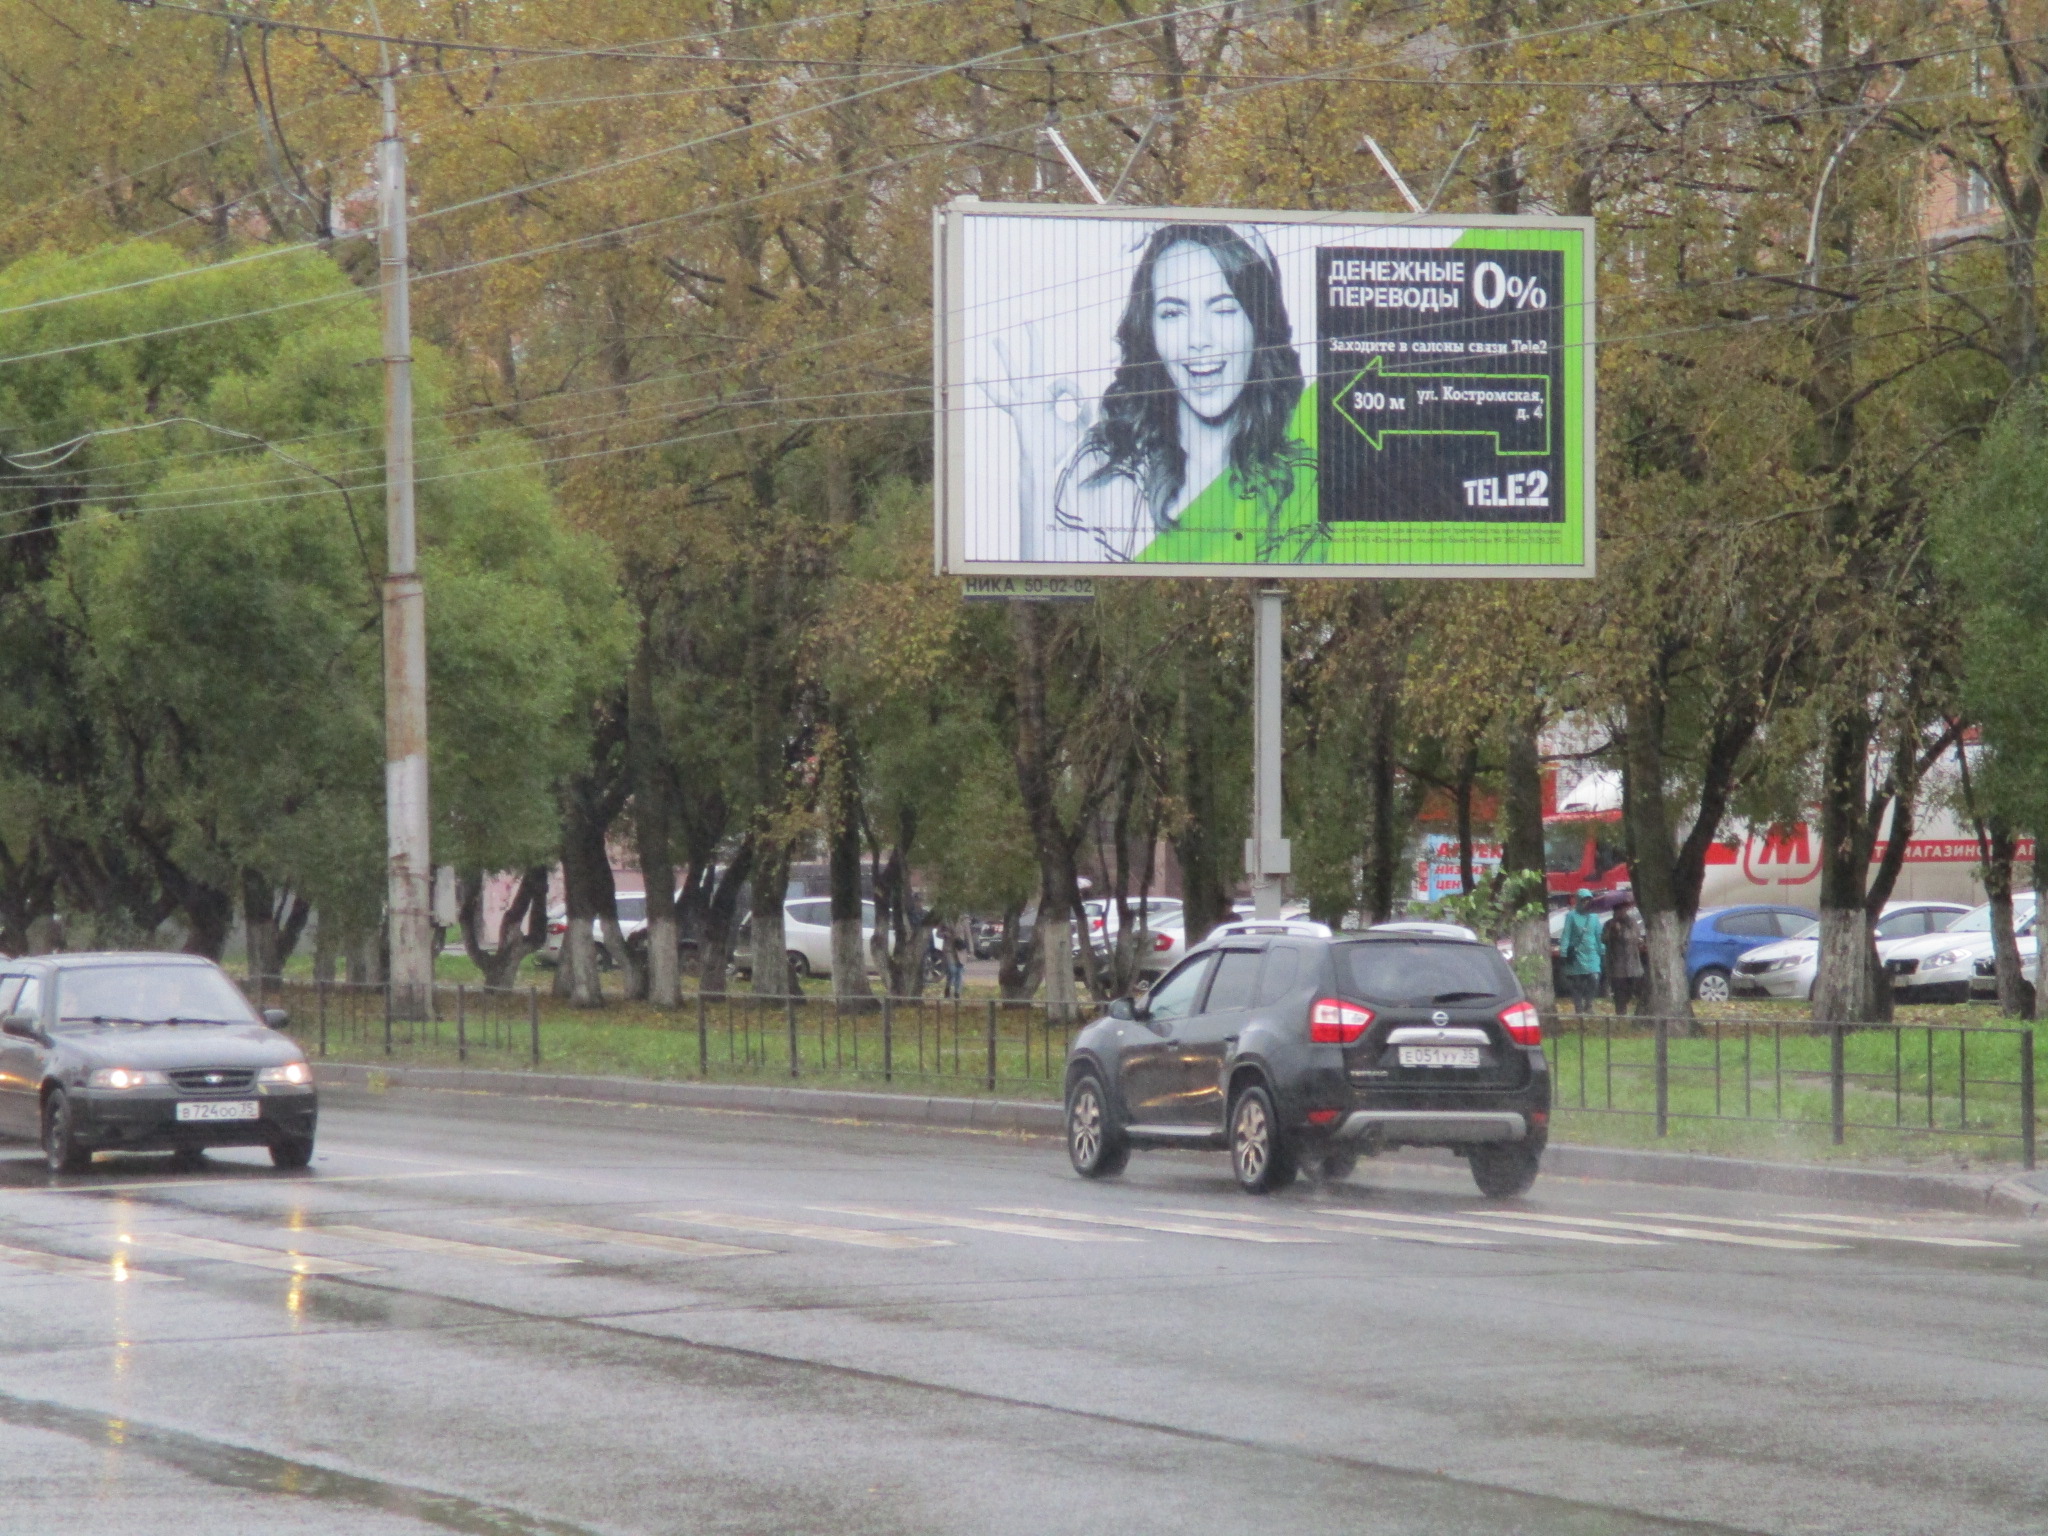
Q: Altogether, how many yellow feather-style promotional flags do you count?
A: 0